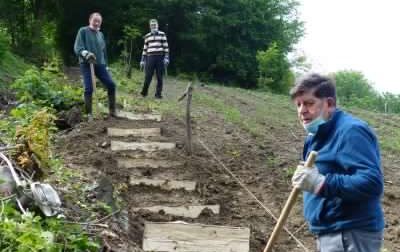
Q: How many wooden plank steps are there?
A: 7